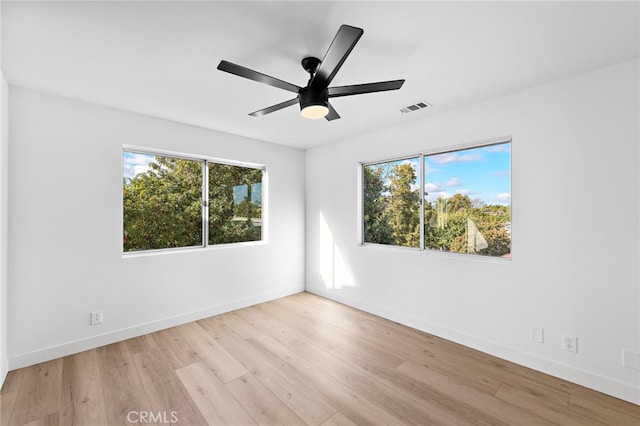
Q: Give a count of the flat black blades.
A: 5